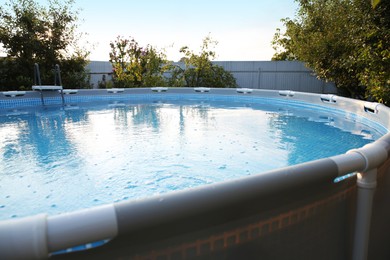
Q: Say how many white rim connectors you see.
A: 11